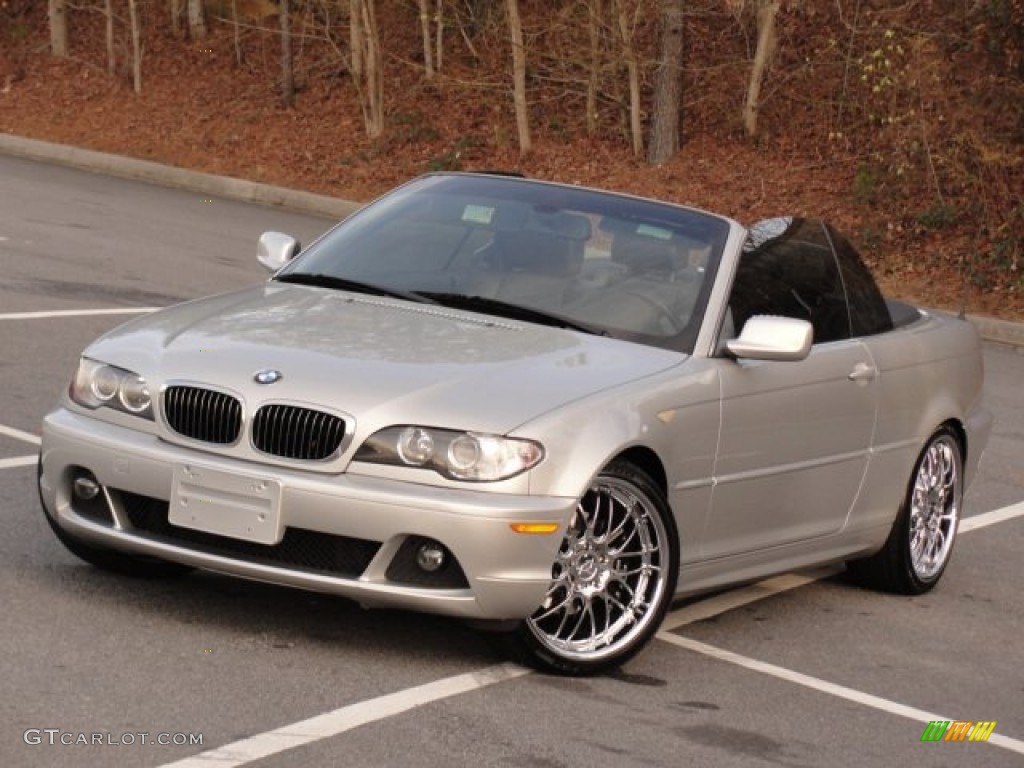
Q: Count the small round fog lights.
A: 2